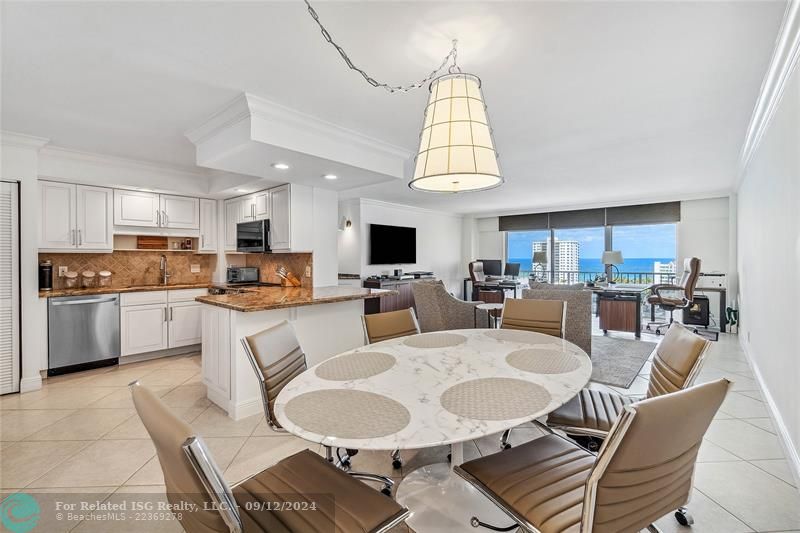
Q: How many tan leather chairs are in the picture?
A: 6